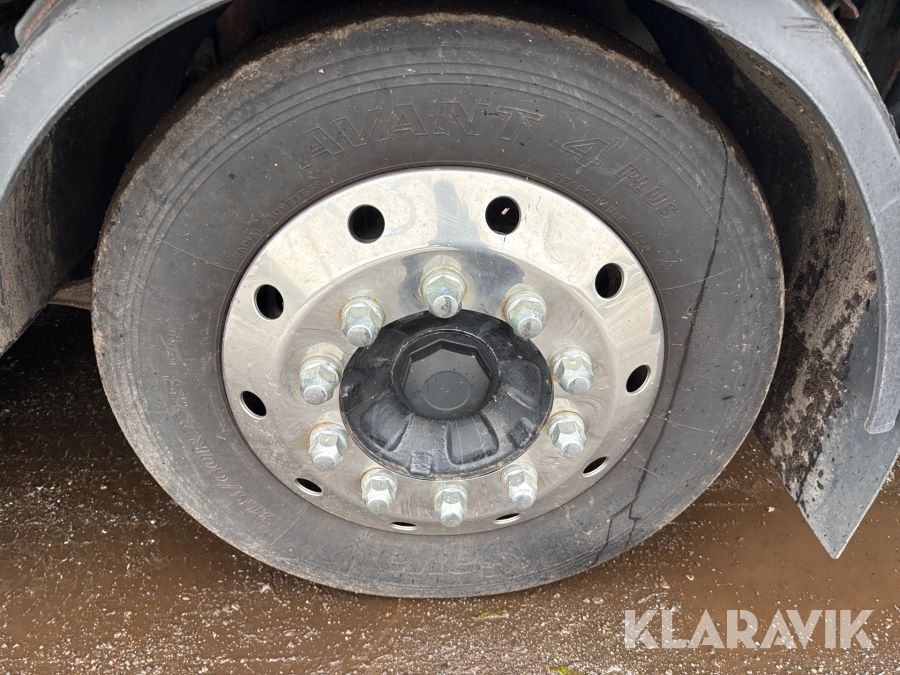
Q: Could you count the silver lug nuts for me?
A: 10